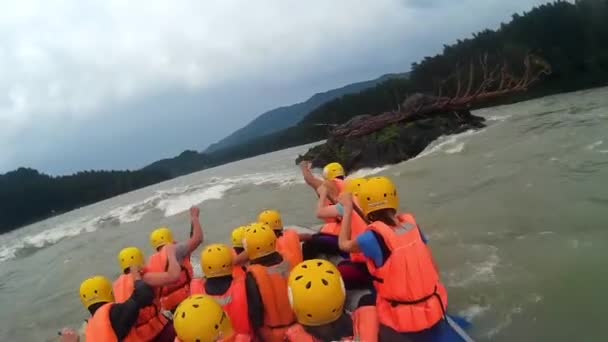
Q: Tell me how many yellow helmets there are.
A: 12